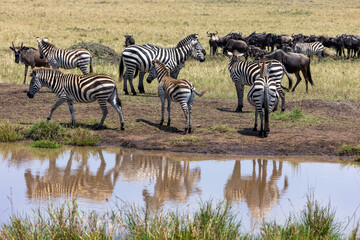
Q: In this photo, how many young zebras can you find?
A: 1